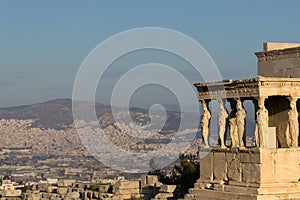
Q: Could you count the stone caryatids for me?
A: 6